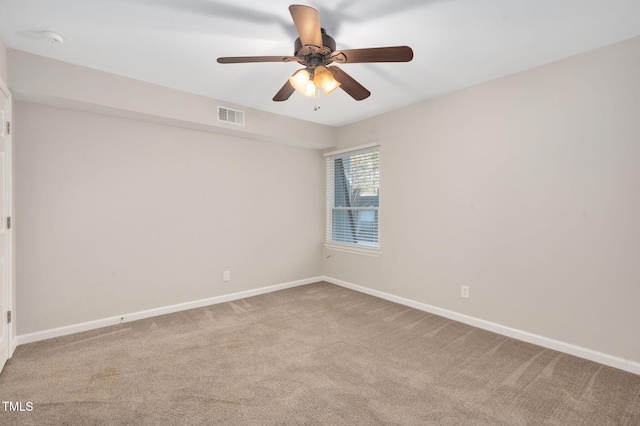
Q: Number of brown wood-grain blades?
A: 5